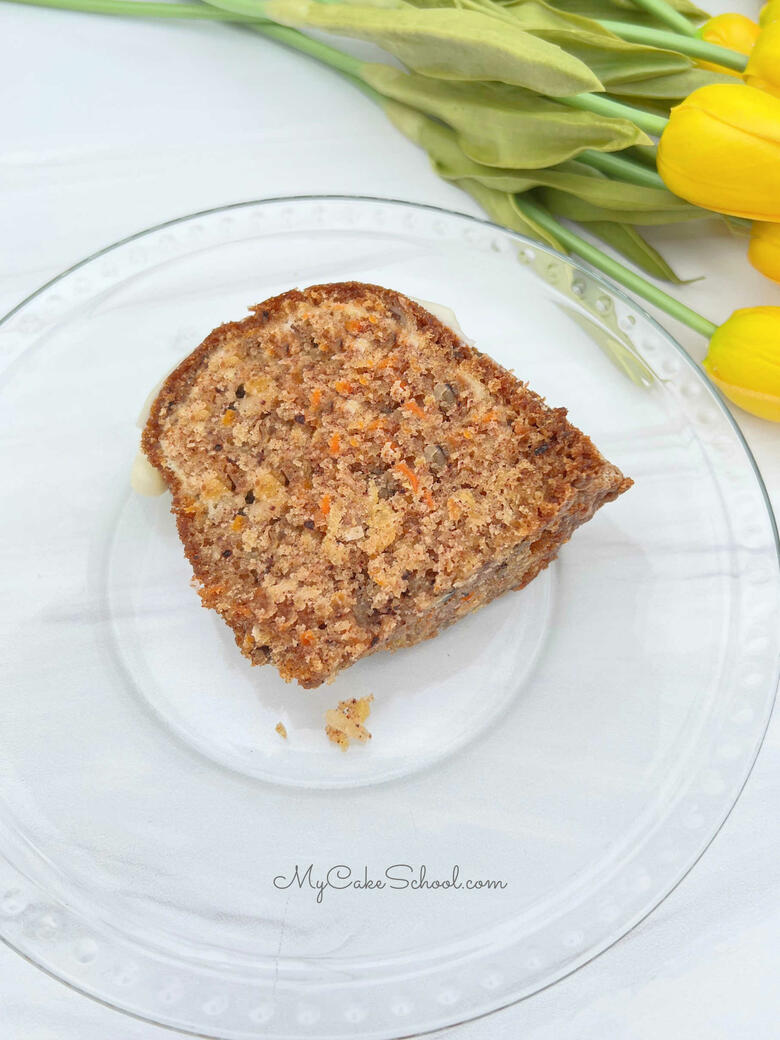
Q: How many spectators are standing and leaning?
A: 0